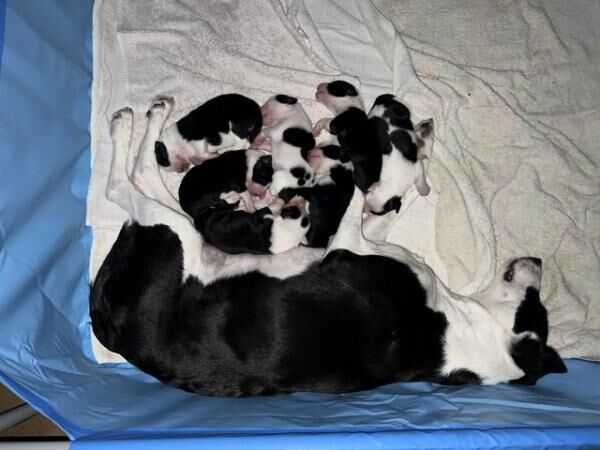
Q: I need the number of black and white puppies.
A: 7